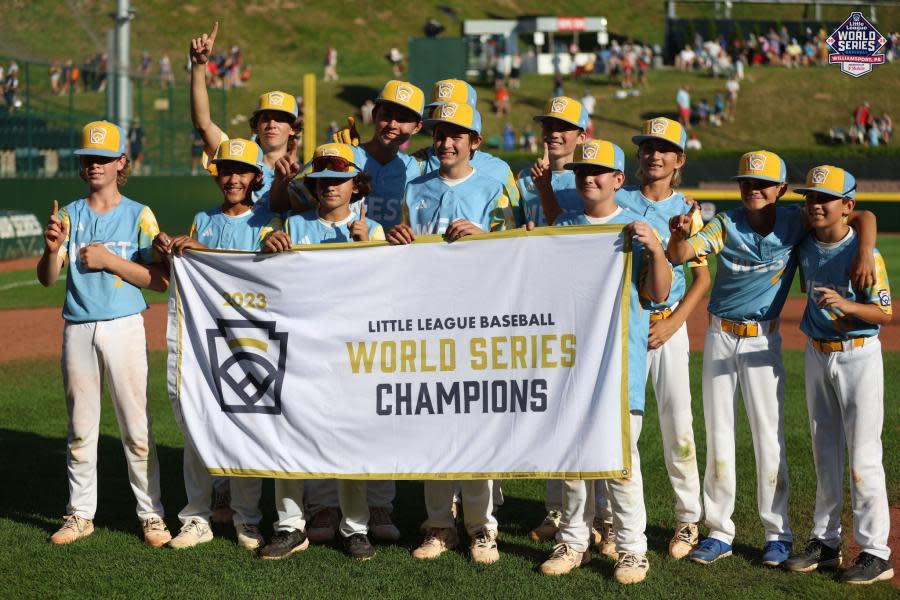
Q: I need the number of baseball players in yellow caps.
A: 12